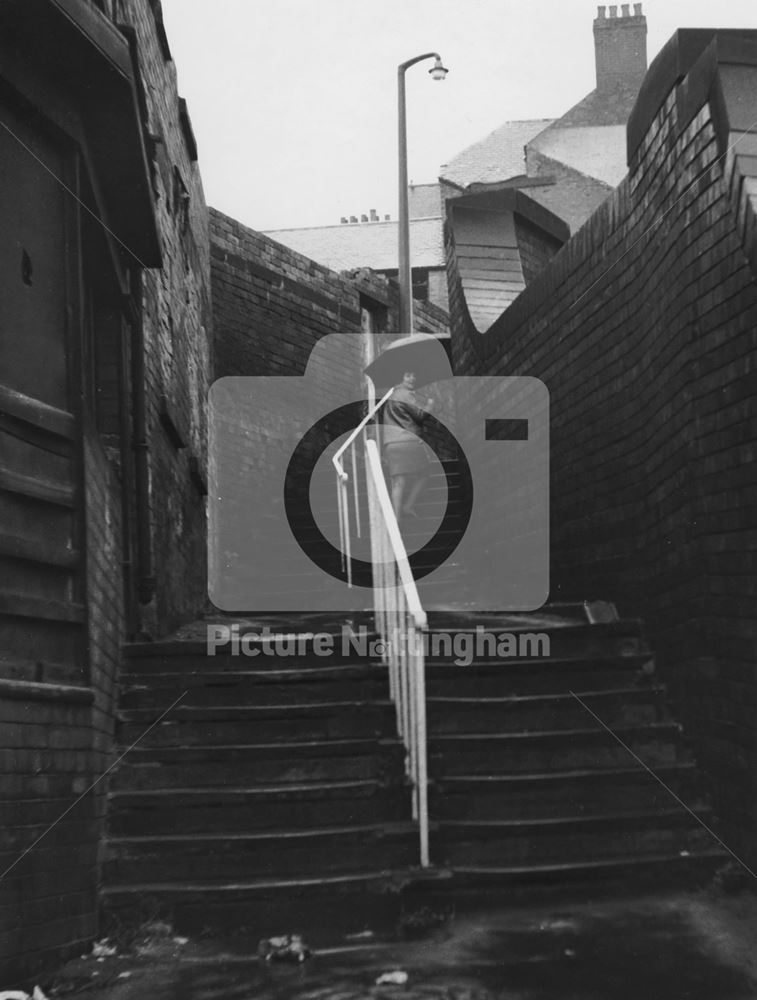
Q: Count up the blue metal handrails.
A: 0